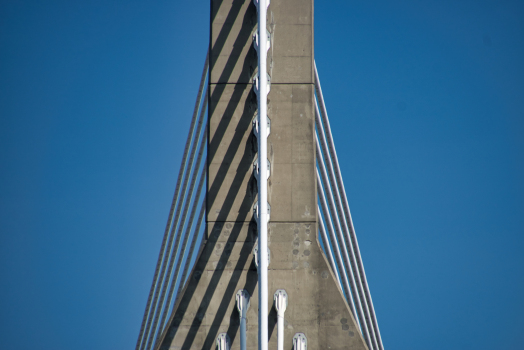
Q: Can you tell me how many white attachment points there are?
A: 11